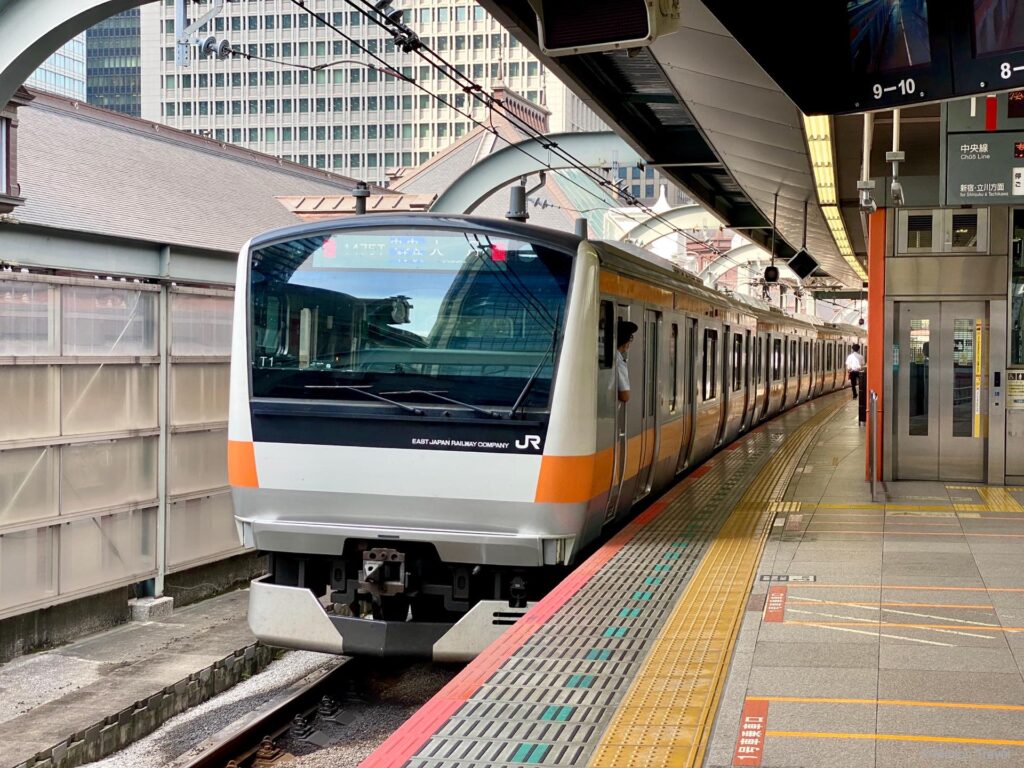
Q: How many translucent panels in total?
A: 12